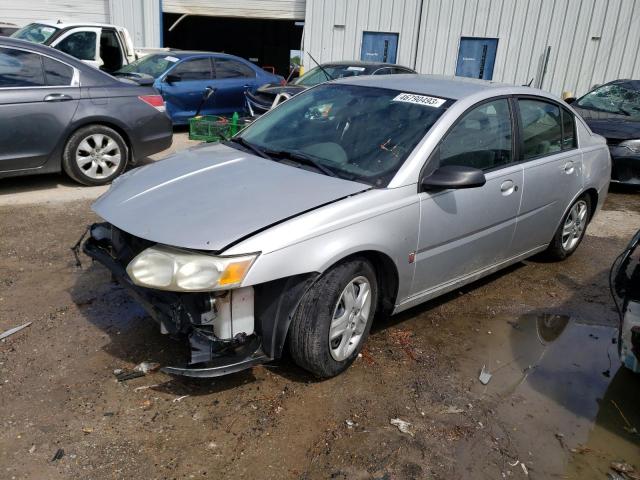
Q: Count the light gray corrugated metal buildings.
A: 1